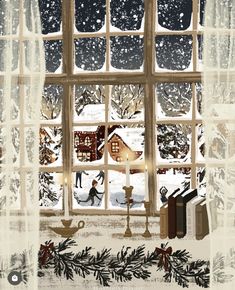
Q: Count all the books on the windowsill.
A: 5